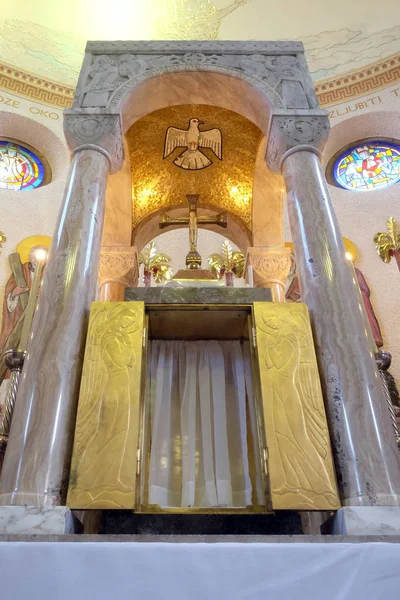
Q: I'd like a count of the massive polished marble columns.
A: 2